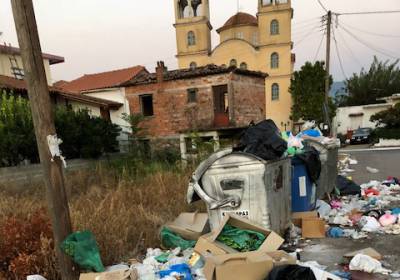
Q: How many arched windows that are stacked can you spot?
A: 3